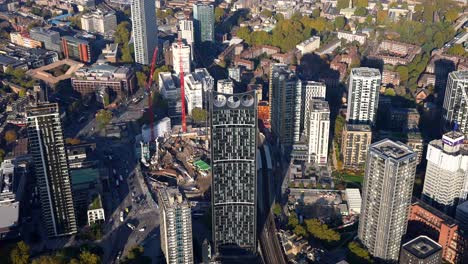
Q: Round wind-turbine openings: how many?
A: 3